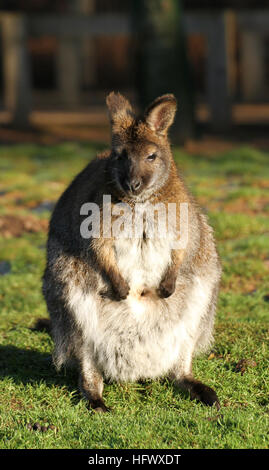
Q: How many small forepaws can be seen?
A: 2